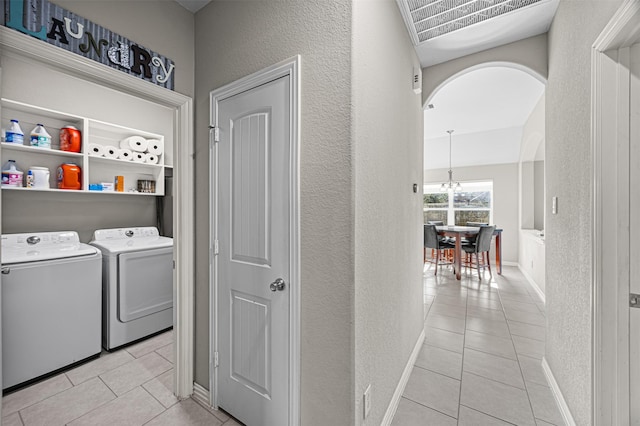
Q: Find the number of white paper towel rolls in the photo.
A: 7